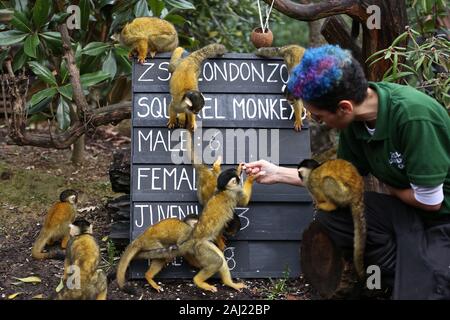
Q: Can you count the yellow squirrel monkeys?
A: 9